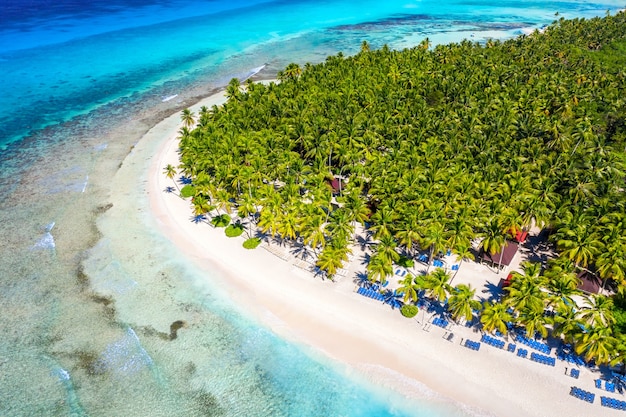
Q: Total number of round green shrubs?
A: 5